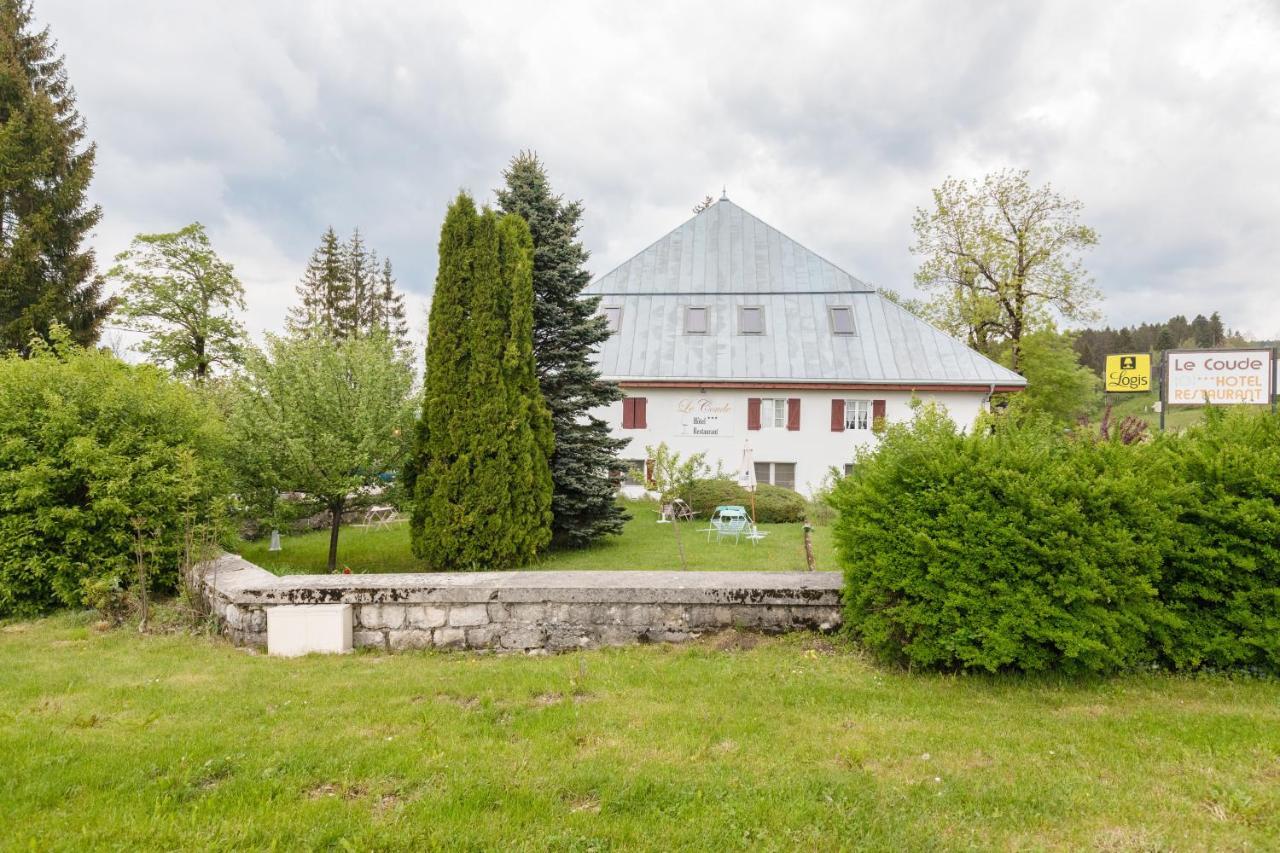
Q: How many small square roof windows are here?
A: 4